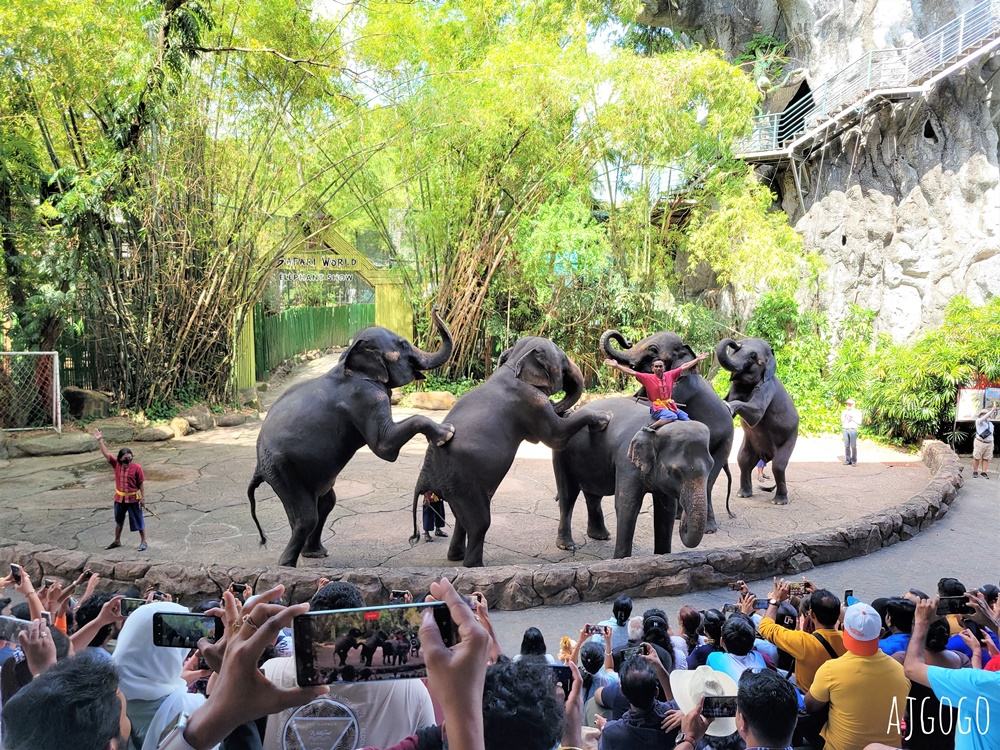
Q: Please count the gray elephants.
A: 5